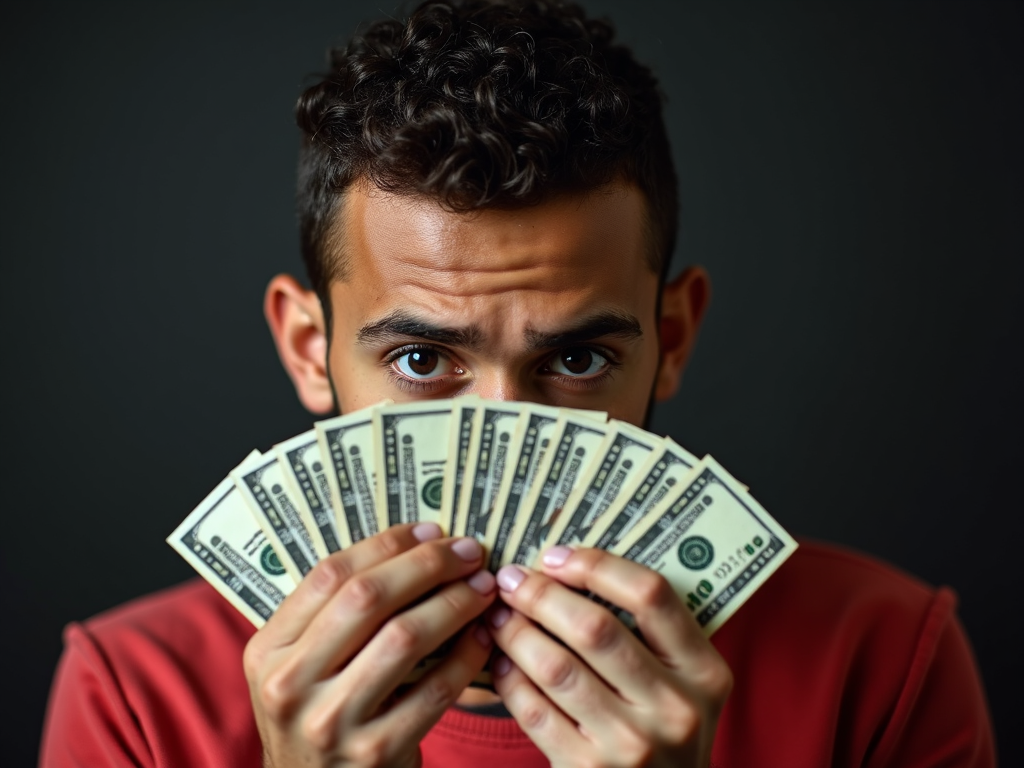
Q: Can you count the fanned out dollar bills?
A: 12